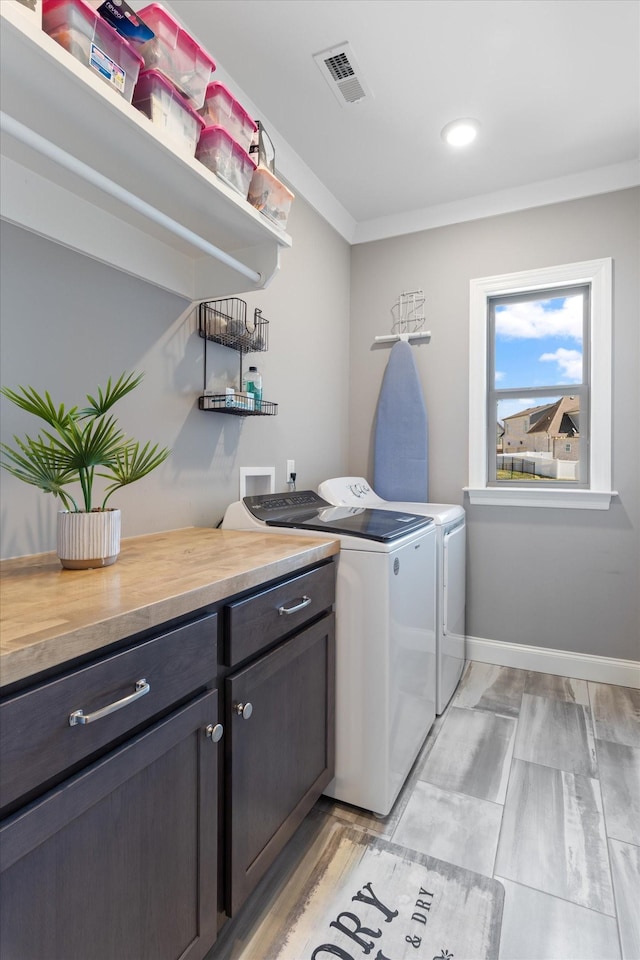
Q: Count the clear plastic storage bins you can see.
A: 6